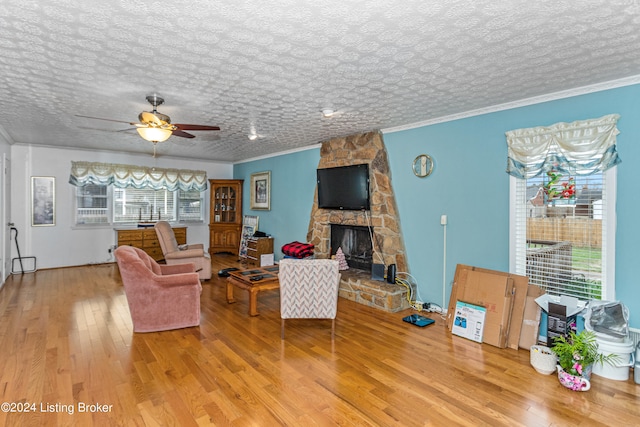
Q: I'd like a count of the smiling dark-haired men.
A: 0